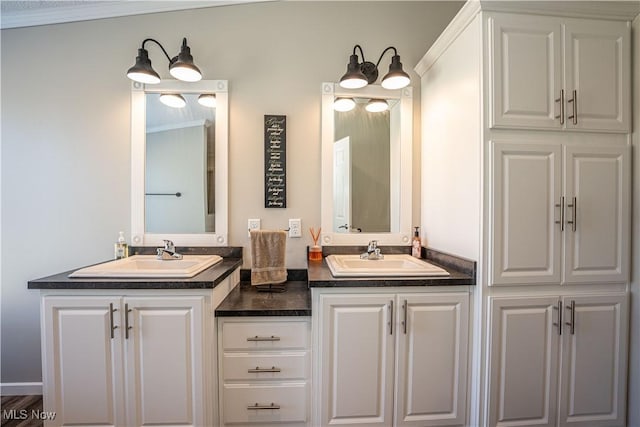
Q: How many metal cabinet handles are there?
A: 13